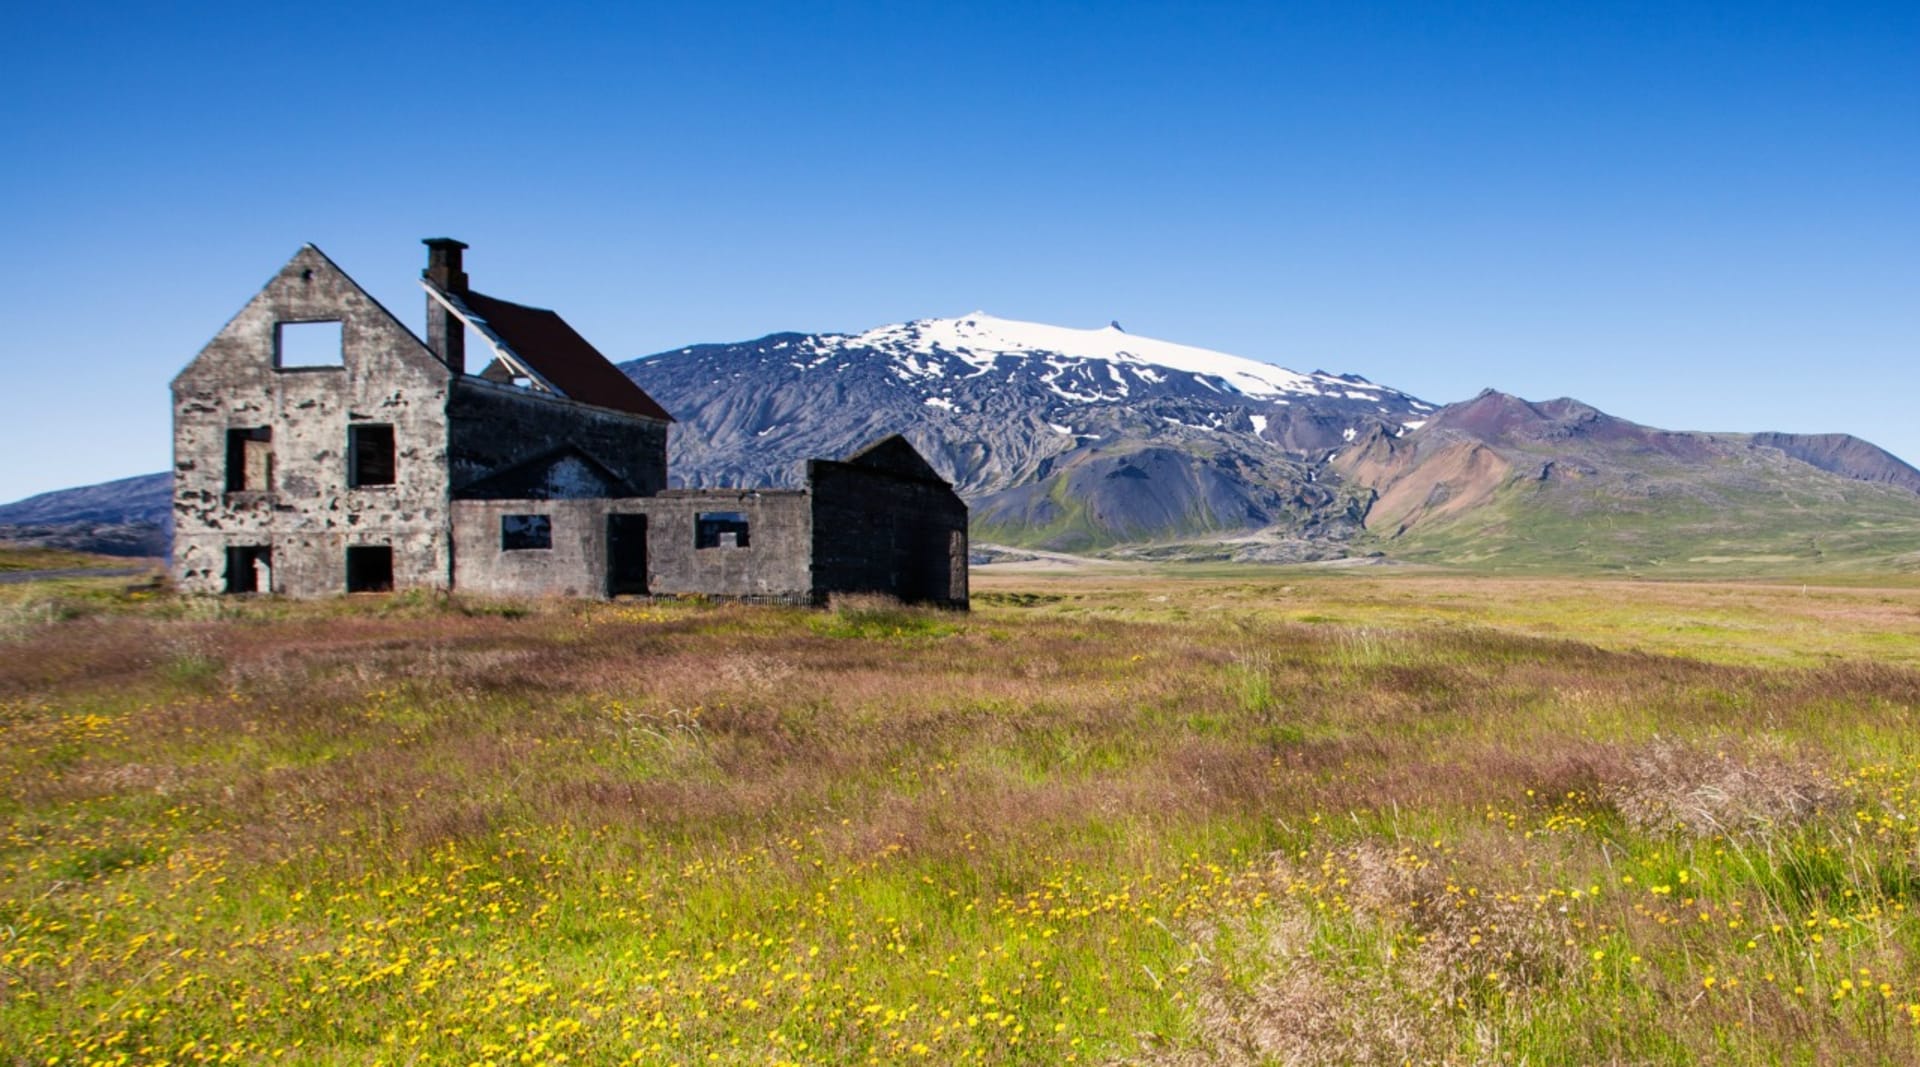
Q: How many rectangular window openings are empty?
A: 7